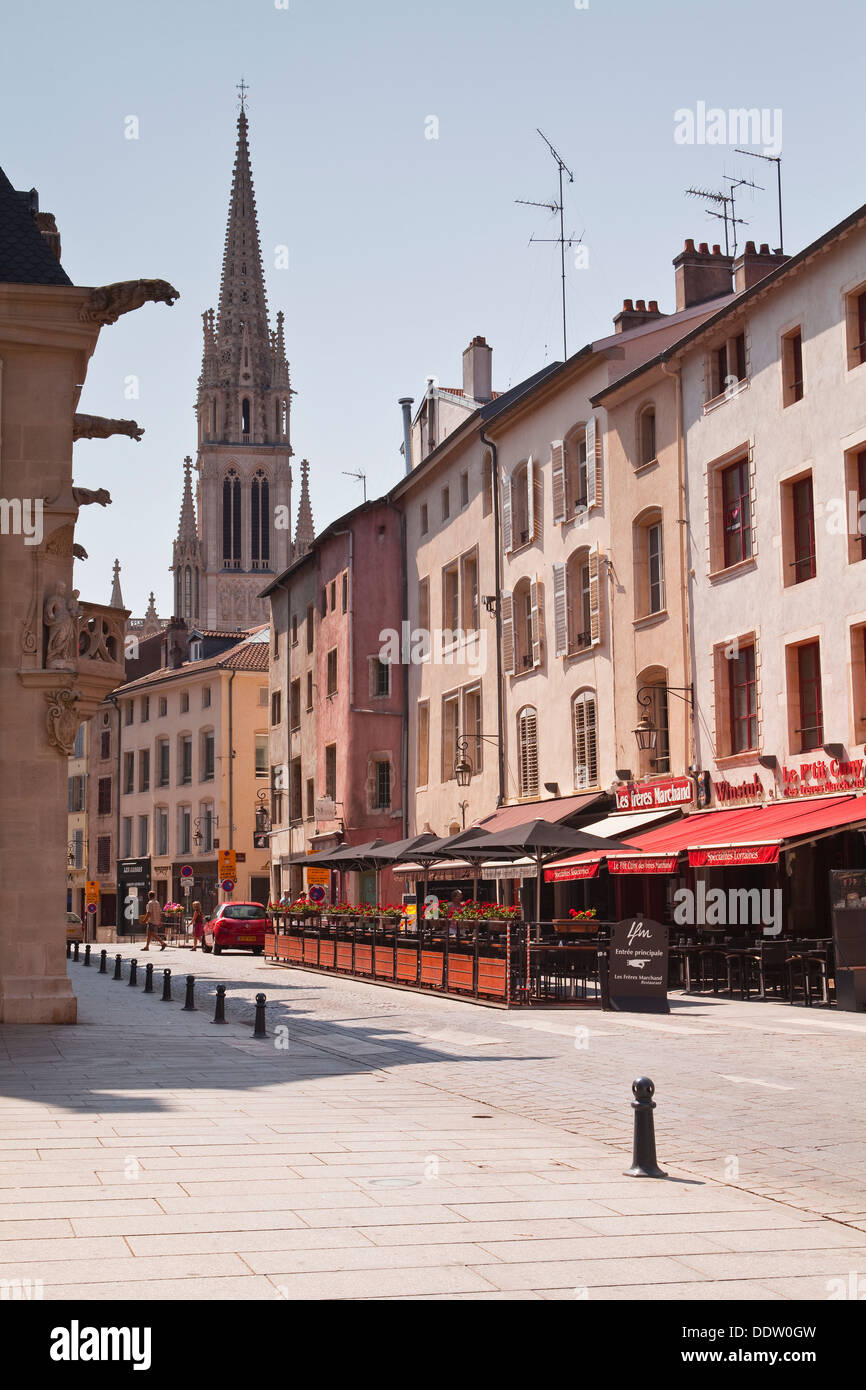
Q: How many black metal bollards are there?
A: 12